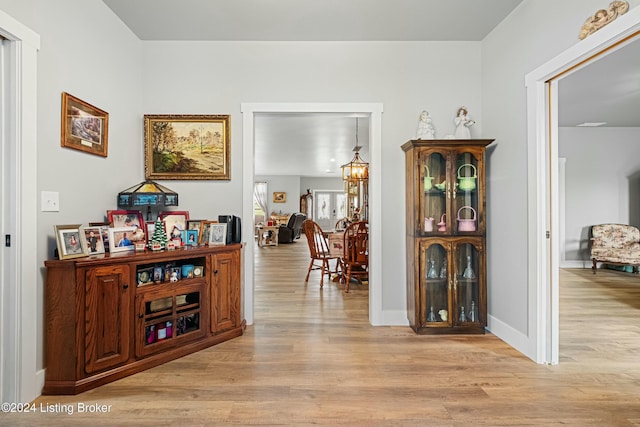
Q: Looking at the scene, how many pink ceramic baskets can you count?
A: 2